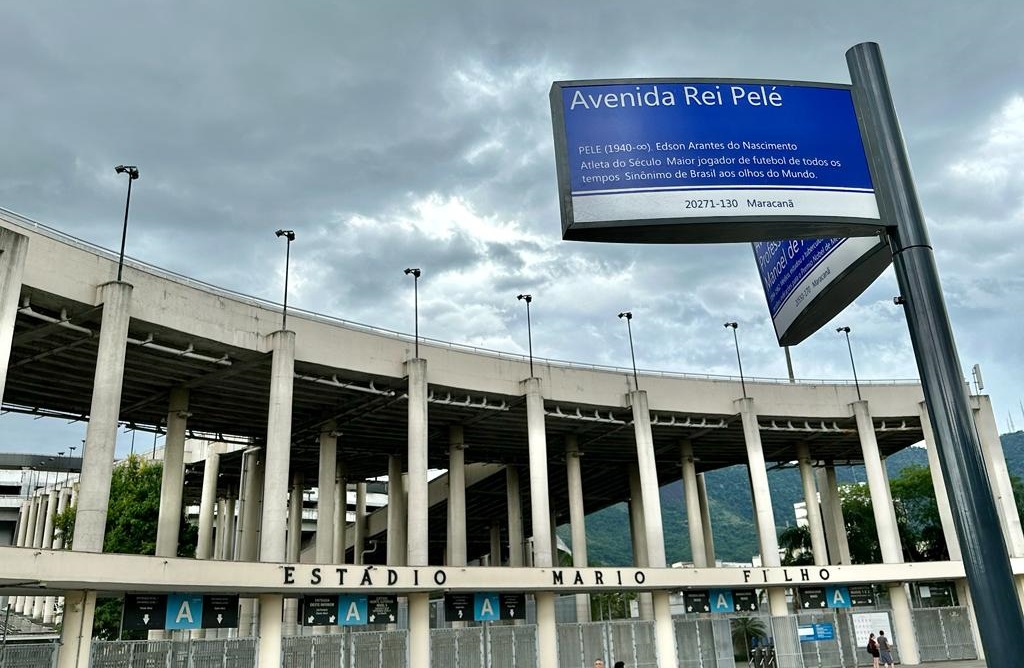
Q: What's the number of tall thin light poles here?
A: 7